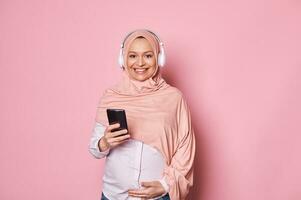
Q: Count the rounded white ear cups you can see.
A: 2